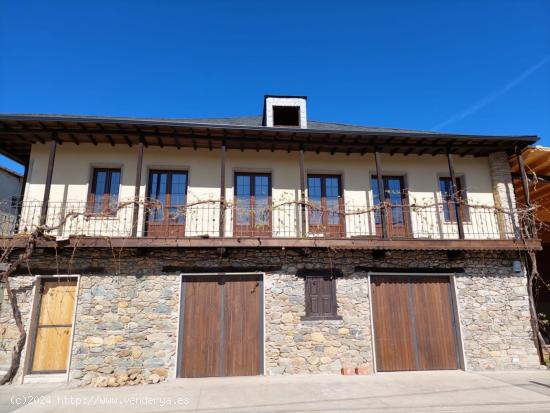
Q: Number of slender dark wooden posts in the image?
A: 7